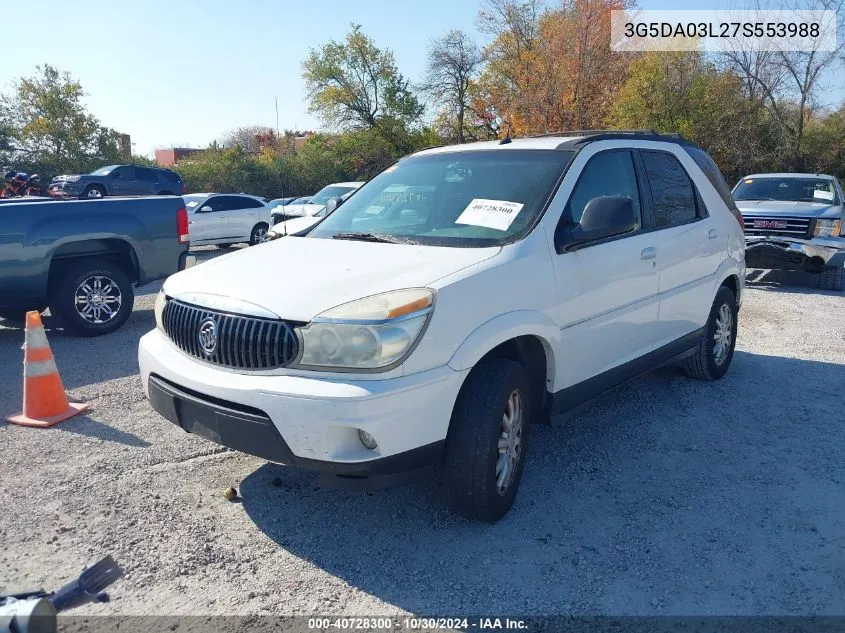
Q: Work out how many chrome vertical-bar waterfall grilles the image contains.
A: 1